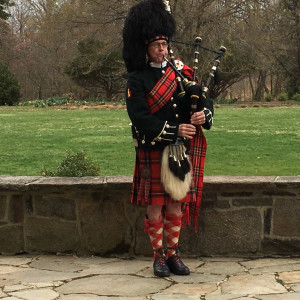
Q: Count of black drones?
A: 3